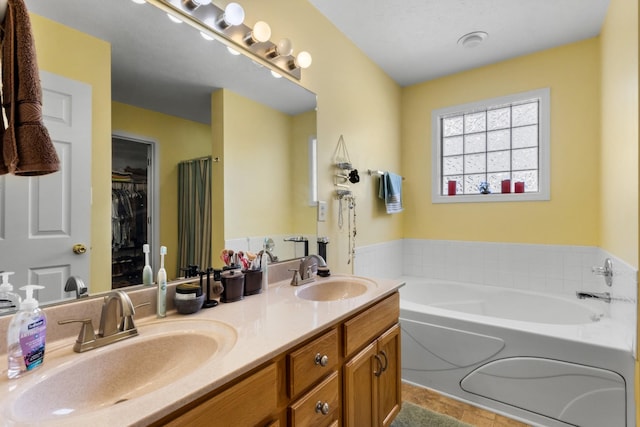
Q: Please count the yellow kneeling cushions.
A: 0